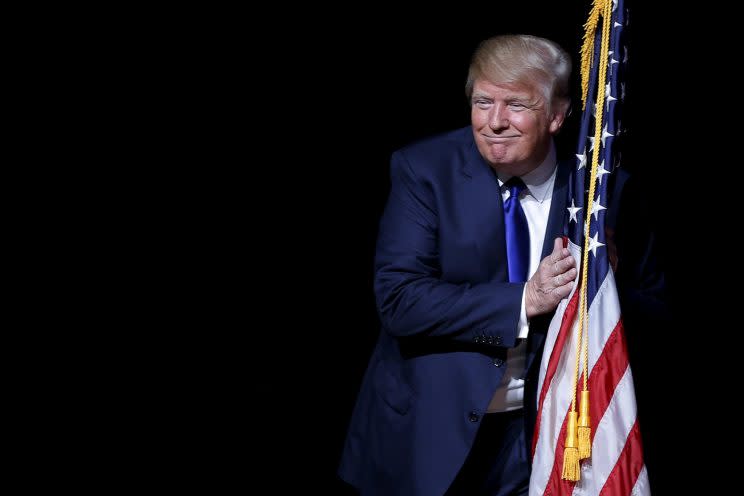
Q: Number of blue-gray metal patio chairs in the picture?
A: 0